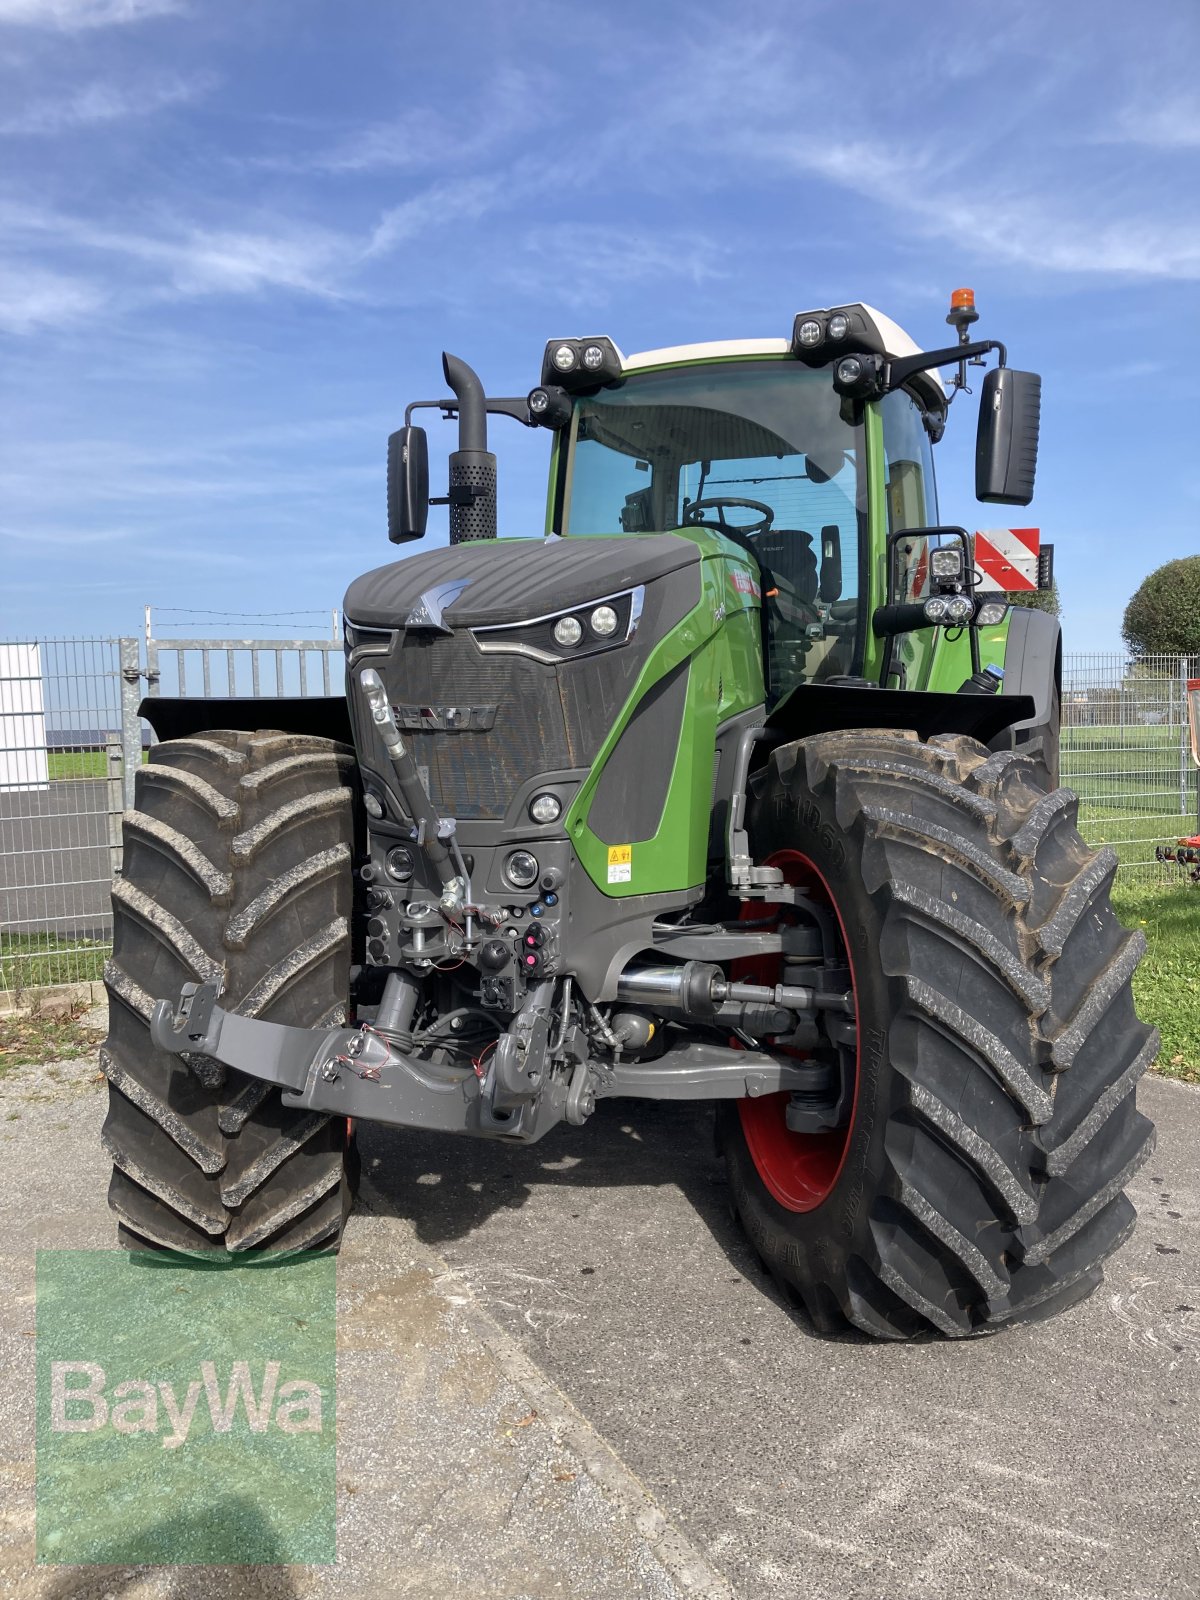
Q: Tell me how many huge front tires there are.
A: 2